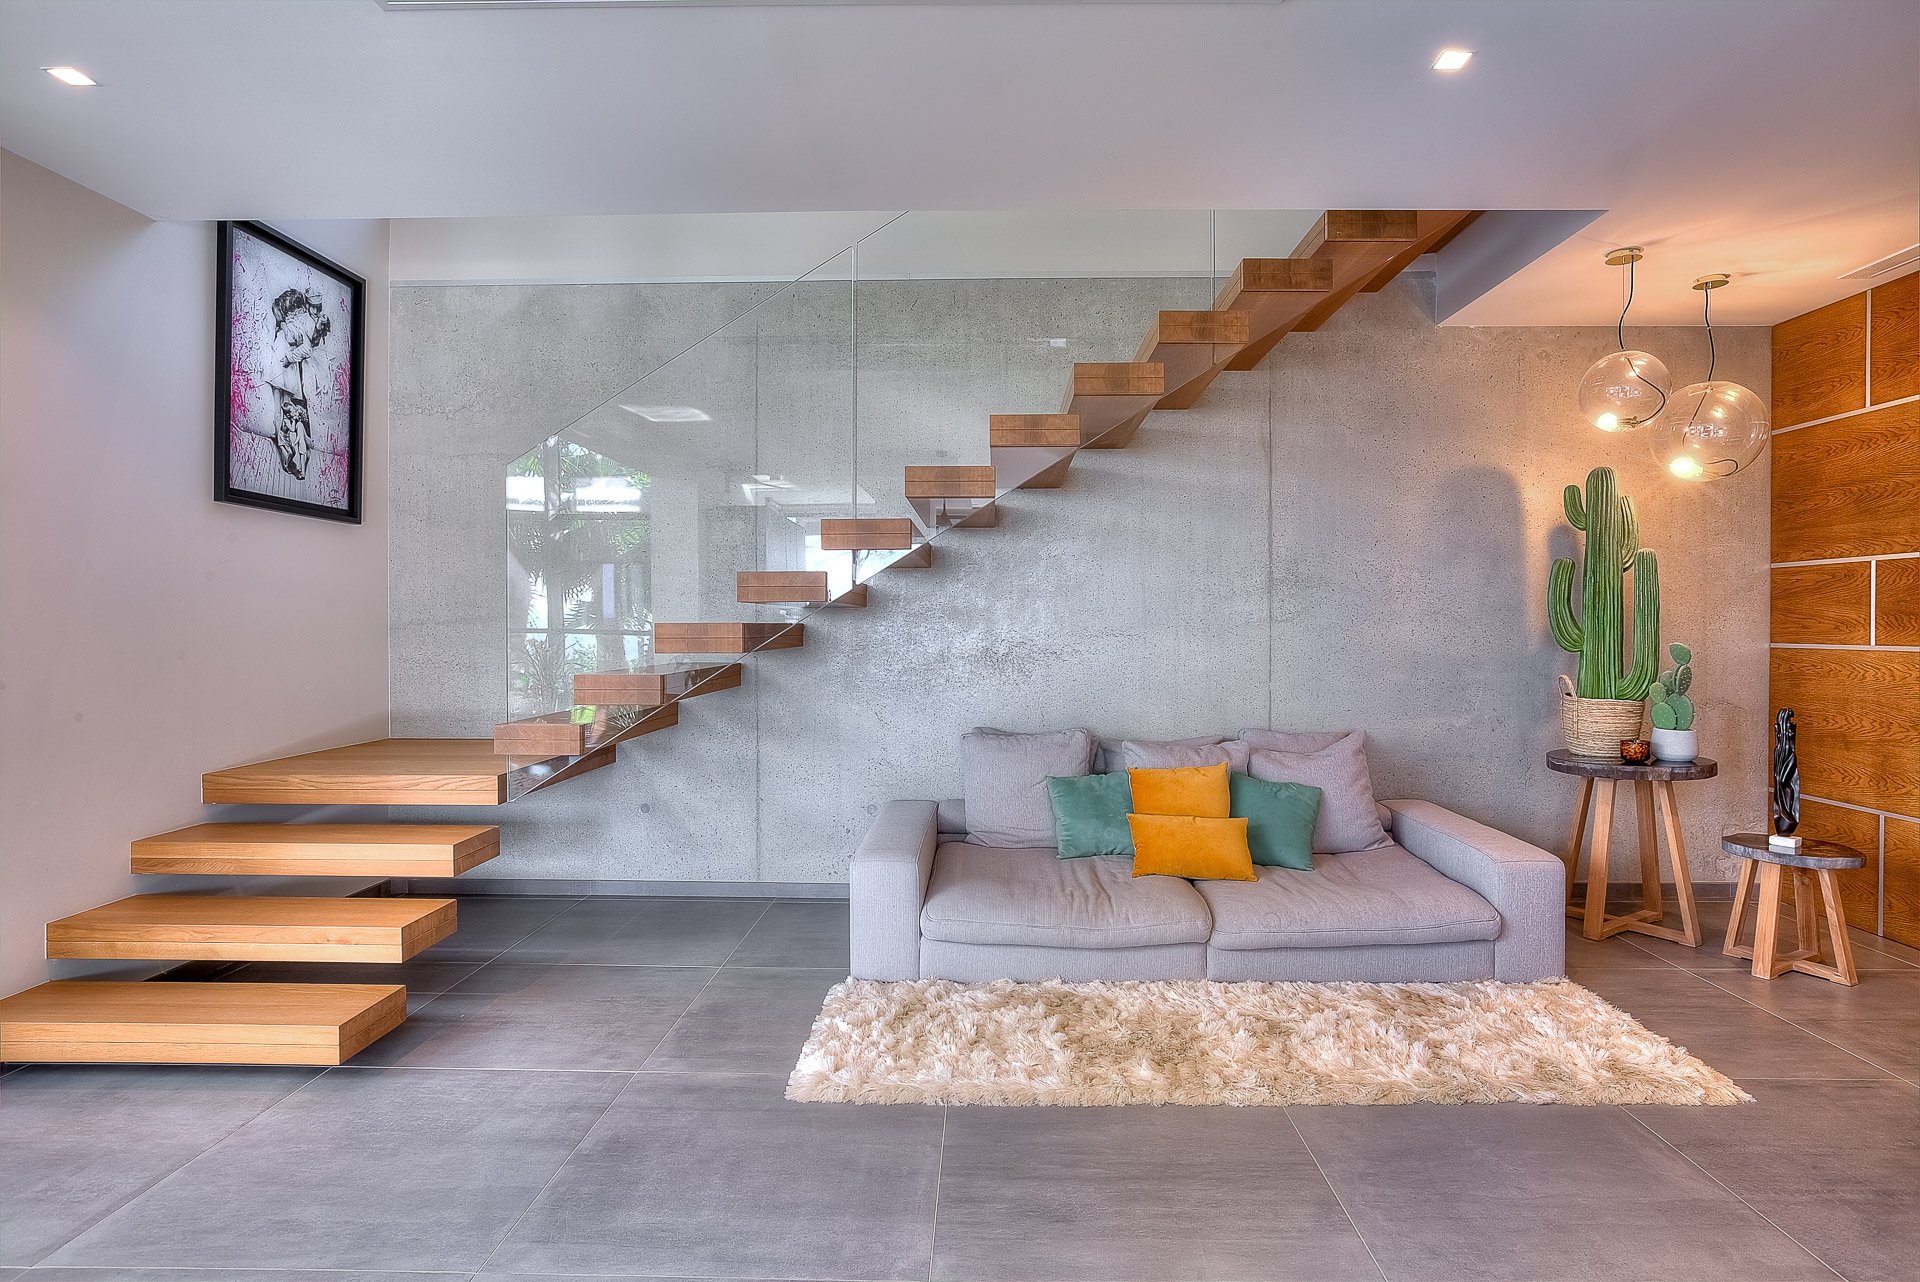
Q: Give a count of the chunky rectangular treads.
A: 15